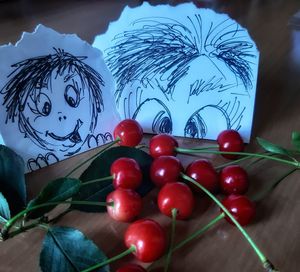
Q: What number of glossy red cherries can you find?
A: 12